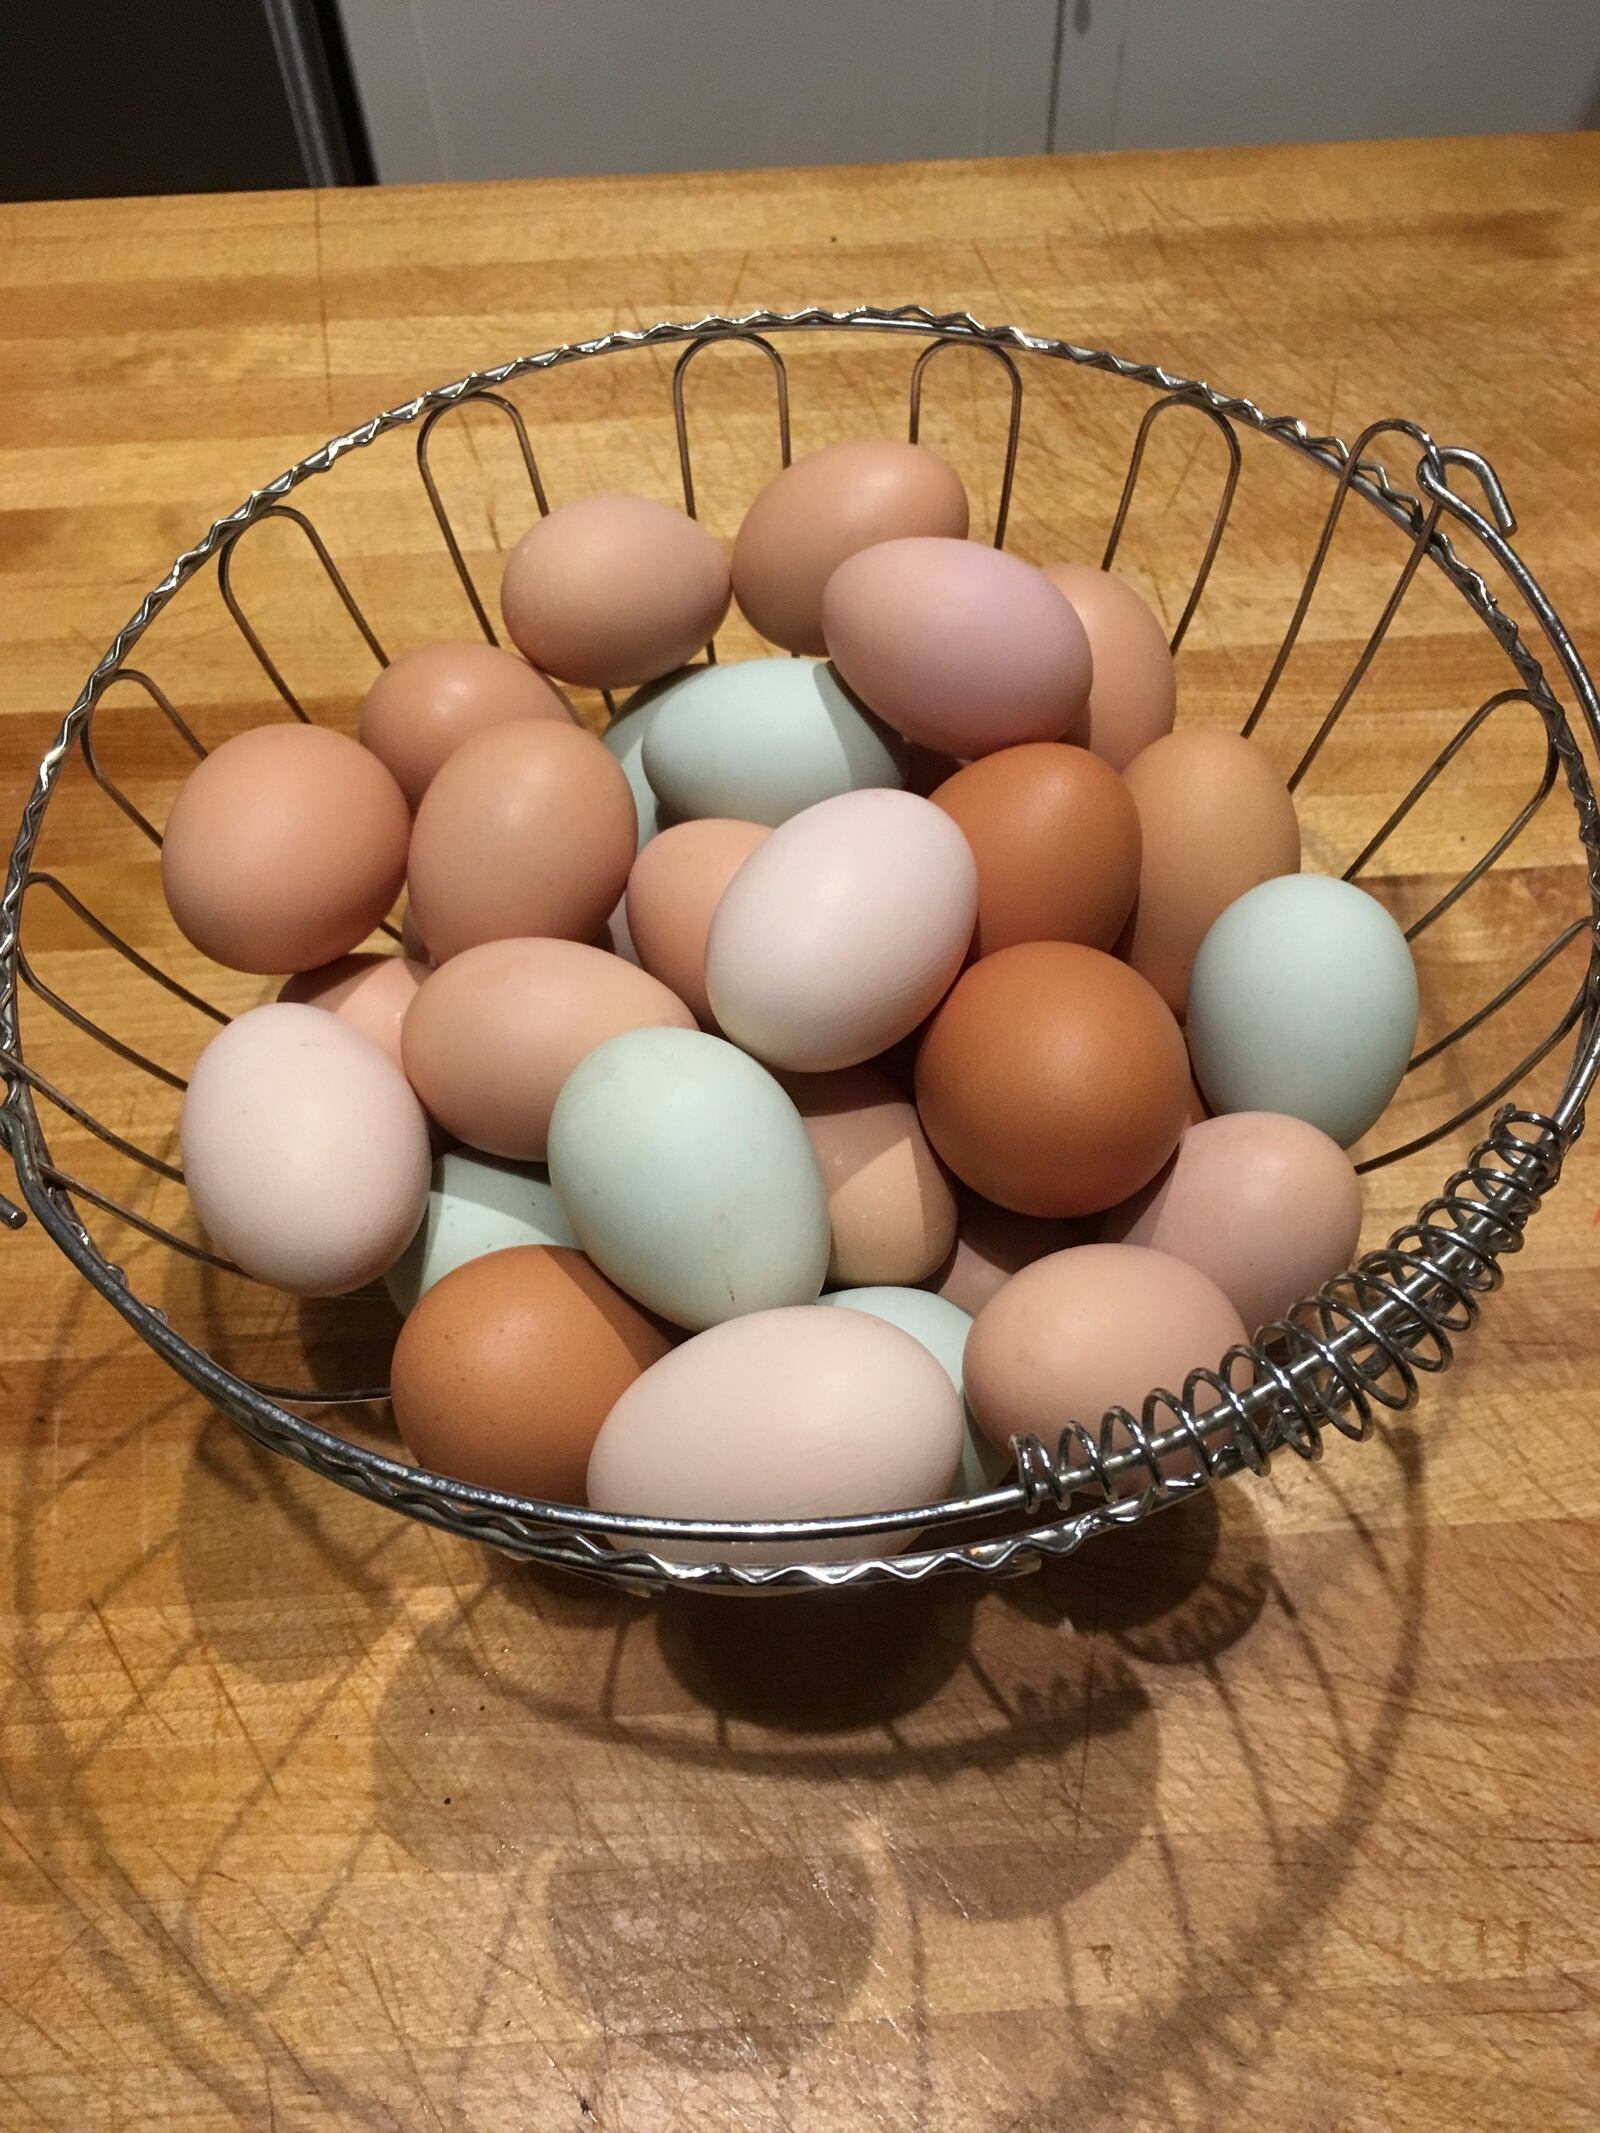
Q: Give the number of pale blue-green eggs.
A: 6